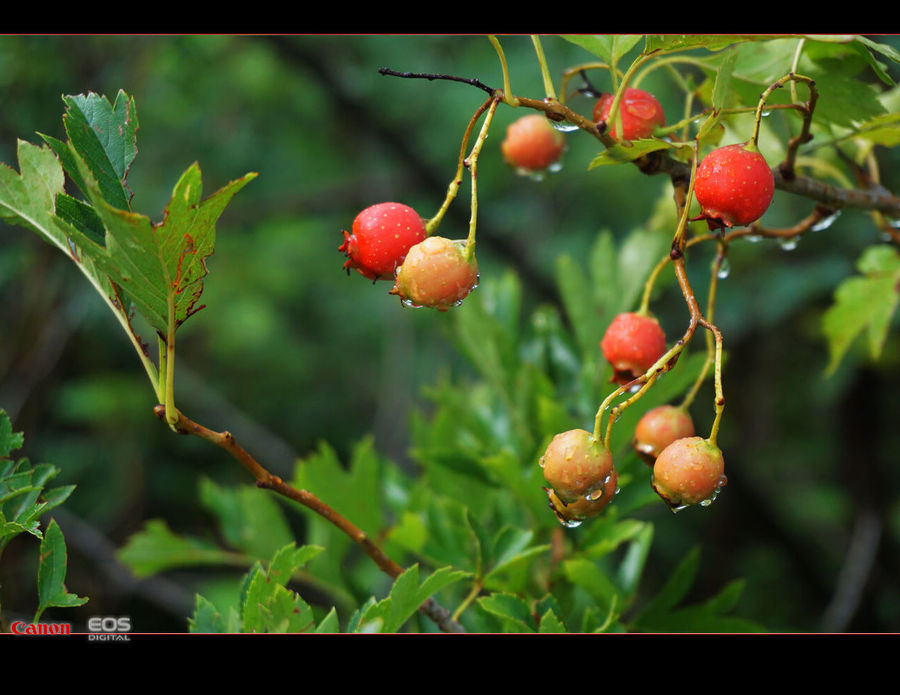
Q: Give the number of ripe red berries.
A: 4